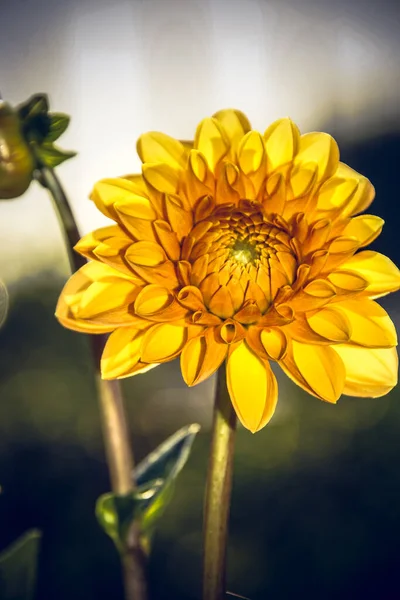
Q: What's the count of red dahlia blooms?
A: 0